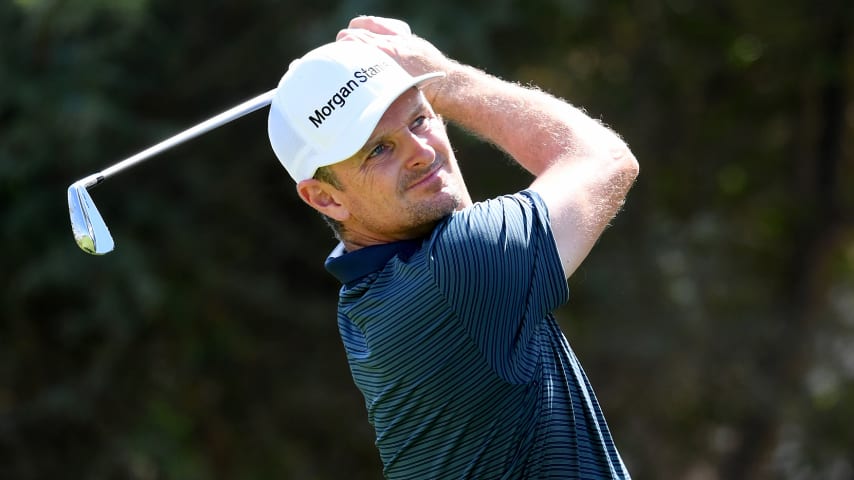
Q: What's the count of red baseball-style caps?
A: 0